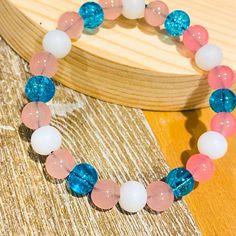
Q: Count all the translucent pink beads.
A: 12